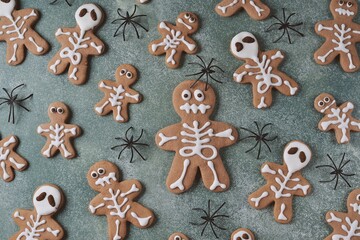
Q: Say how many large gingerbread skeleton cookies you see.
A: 1